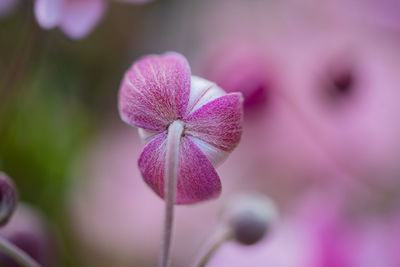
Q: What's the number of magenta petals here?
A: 3